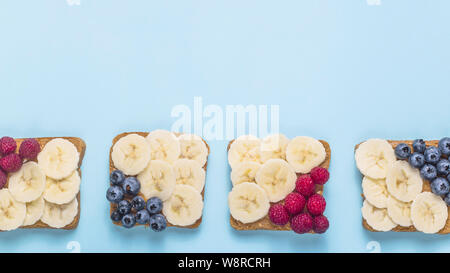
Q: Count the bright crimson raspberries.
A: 11